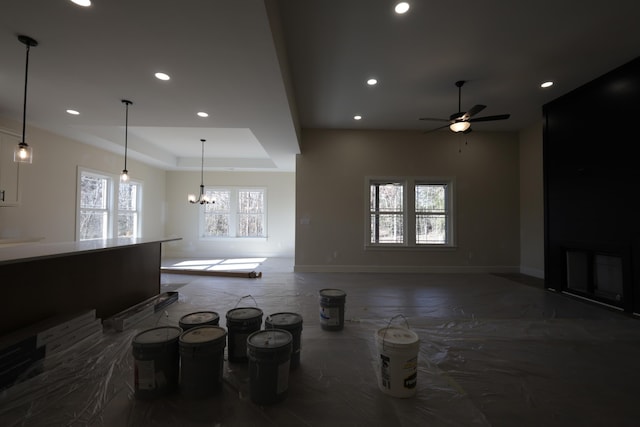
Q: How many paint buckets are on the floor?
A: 8